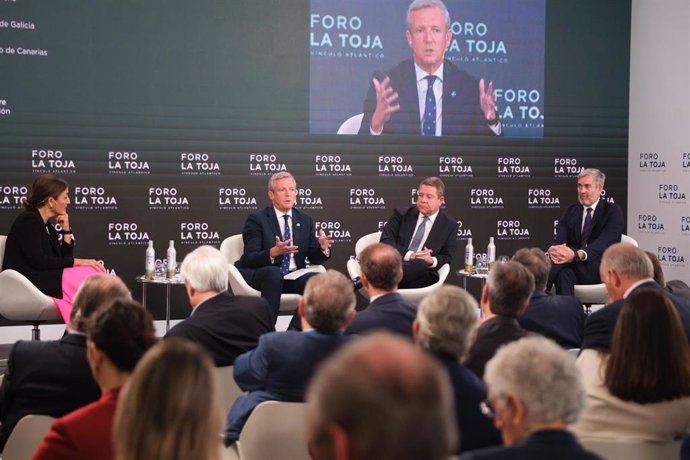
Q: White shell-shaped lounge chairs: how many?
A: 4